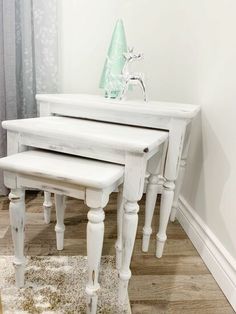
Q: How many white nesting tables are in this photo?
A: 3